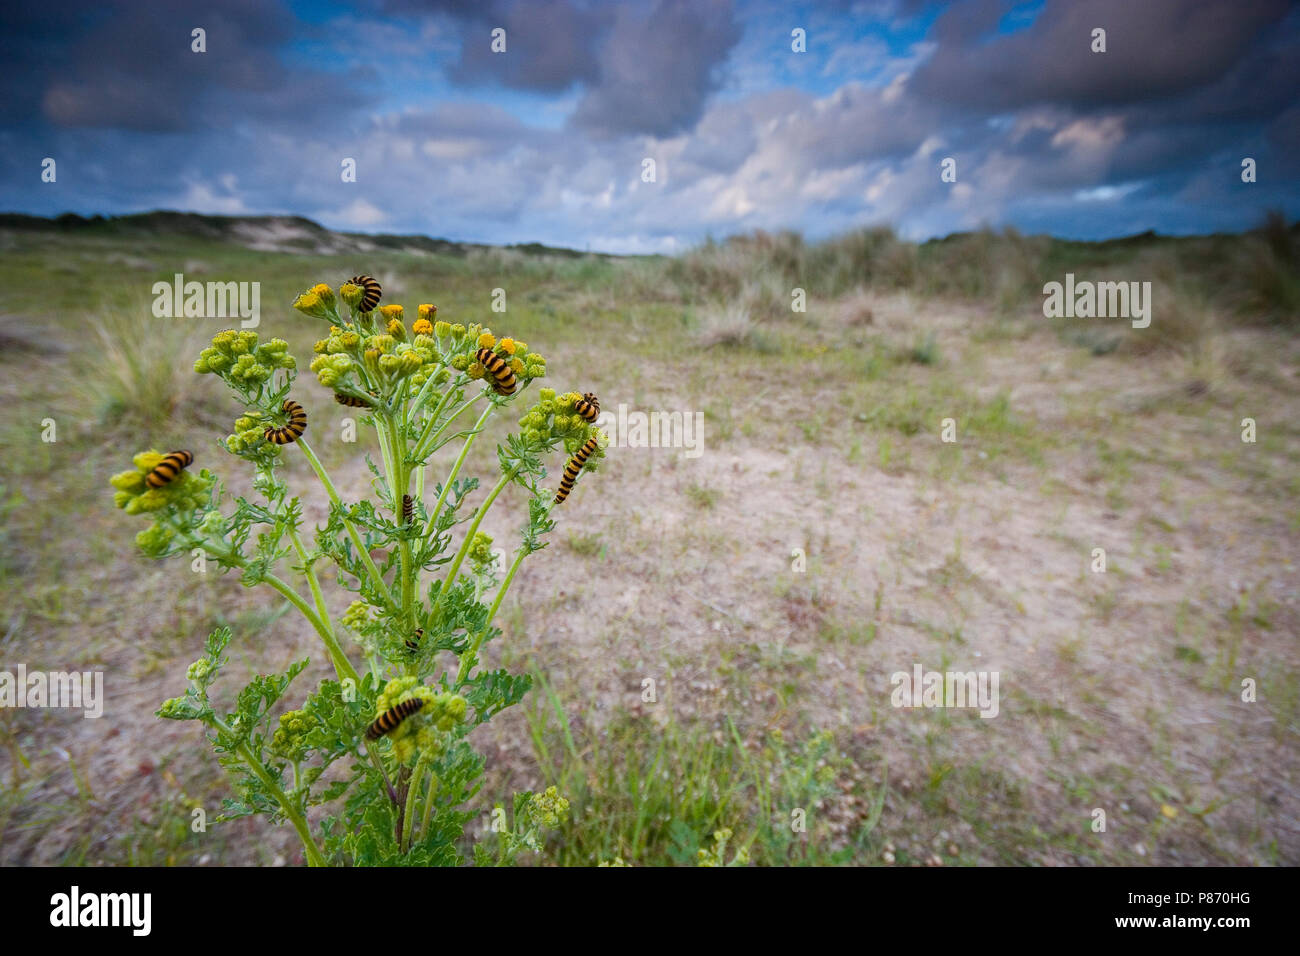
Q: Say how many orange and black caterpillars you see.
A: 10